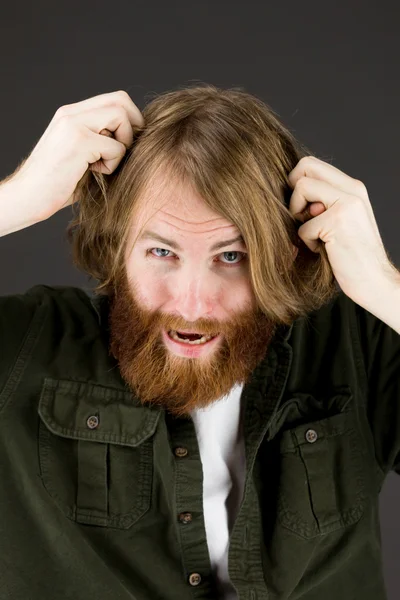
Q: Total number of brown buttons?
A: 5